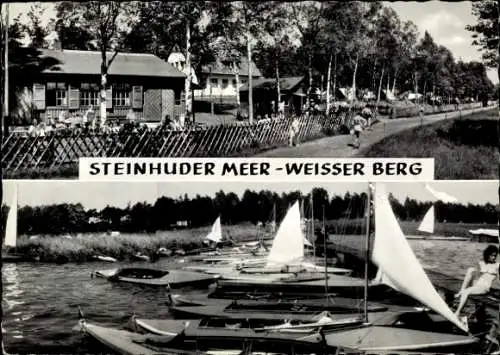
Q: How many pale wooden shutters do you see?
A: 4